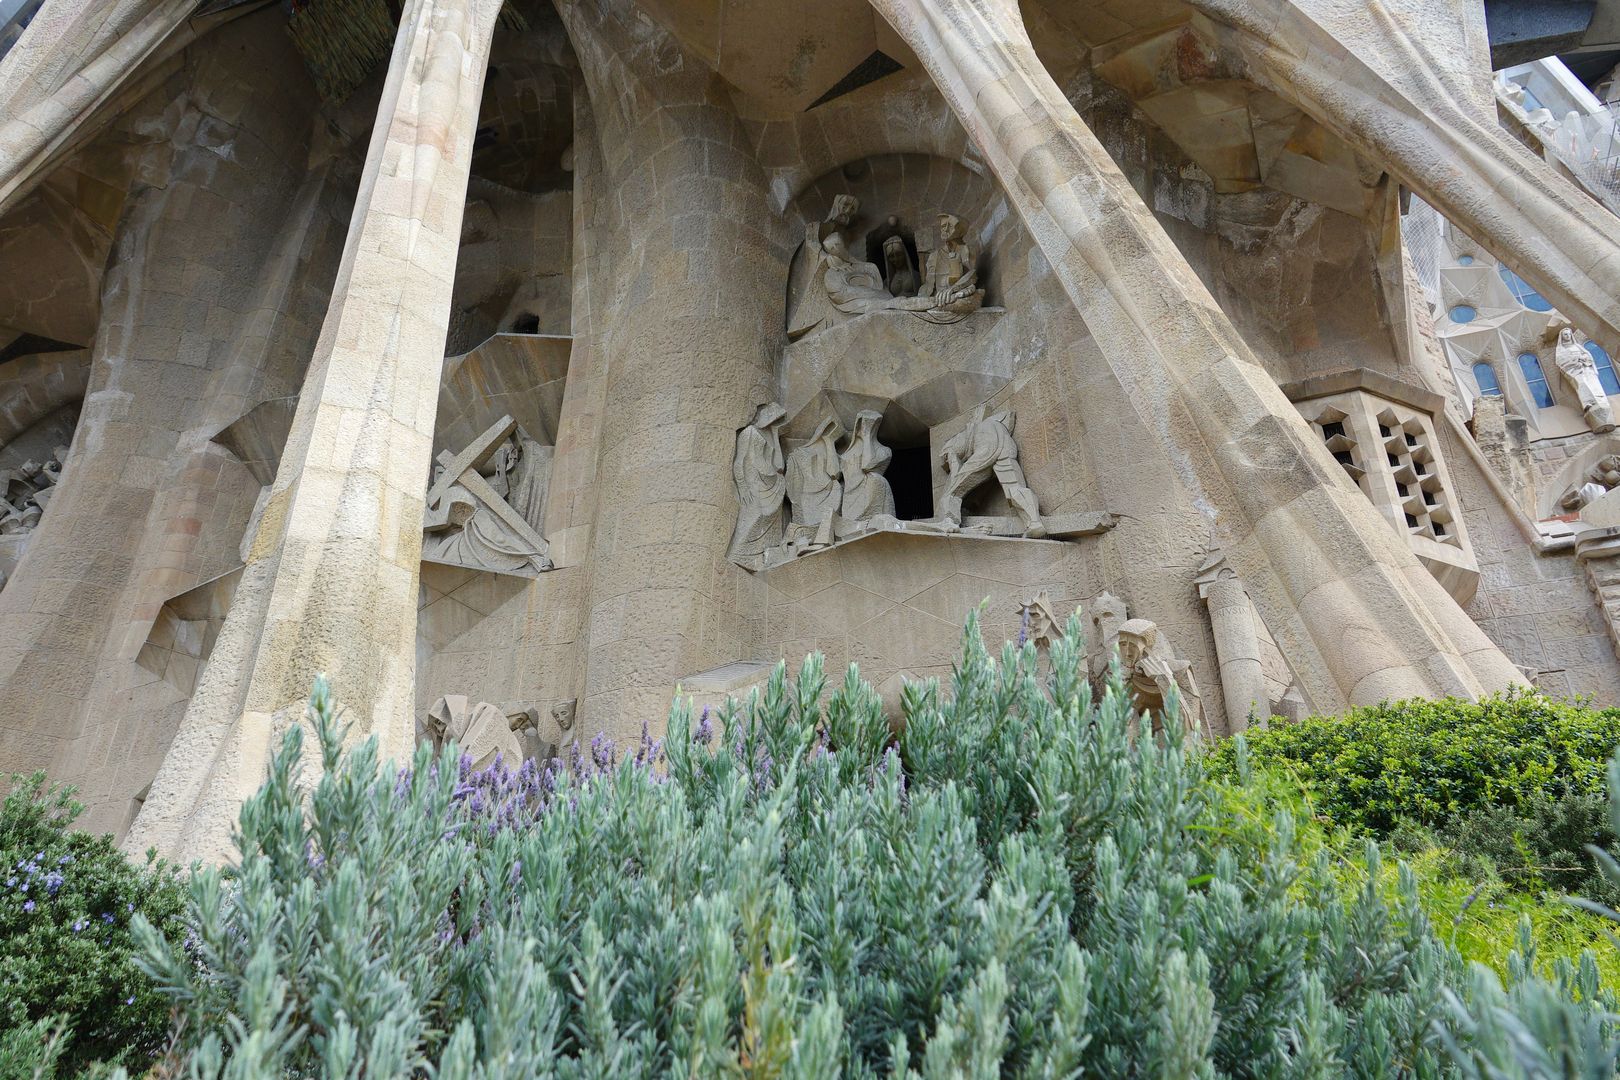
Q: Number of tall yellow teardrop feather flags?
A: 0